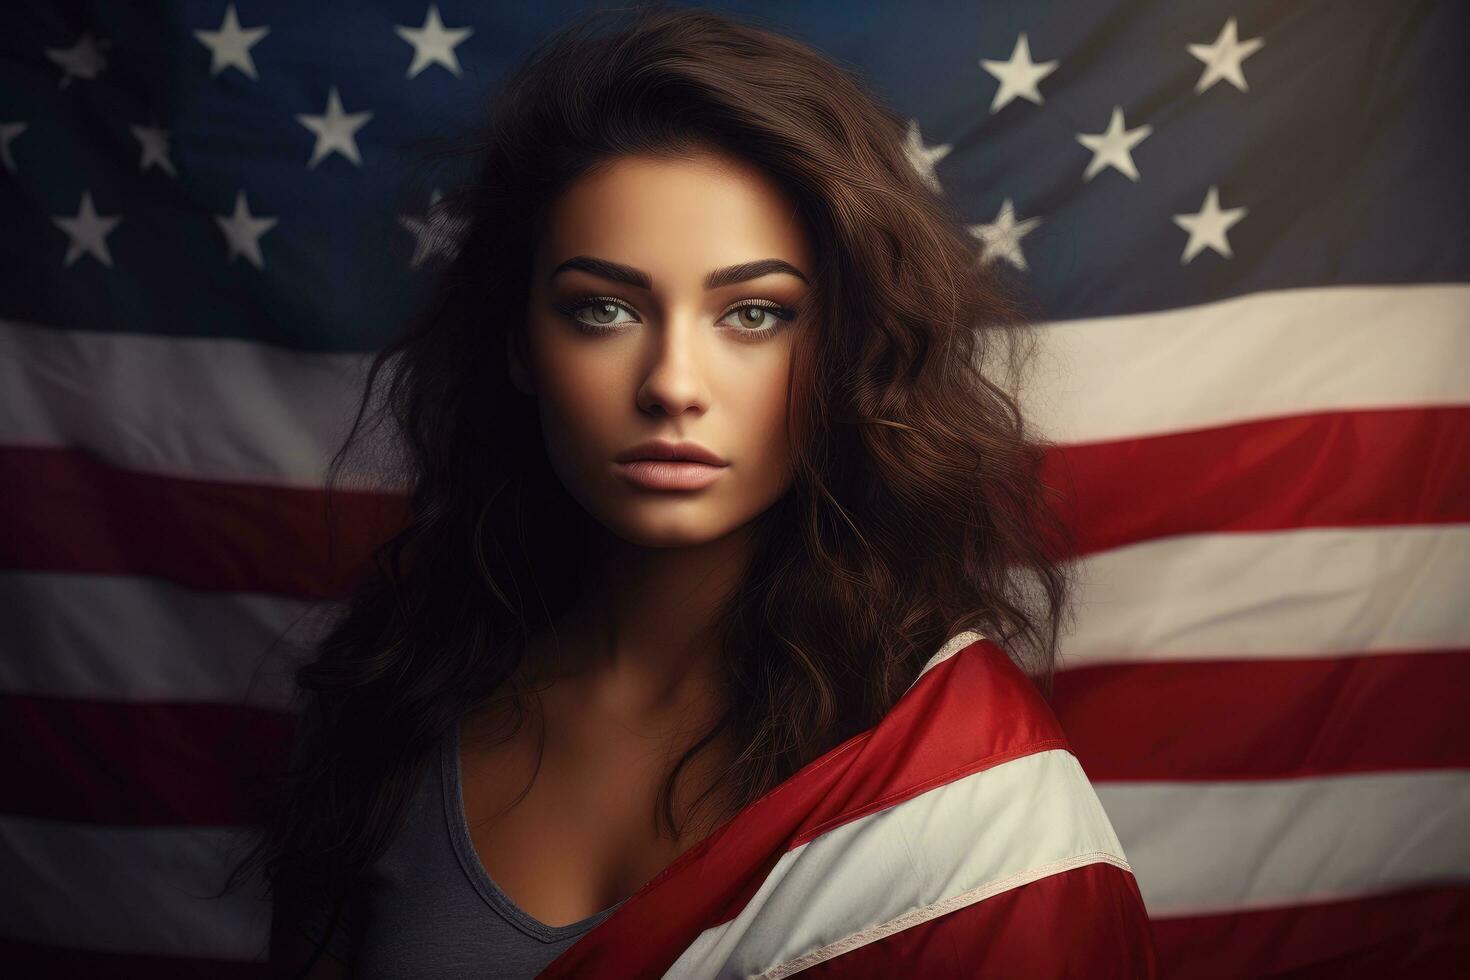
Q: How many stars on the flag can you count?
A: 15